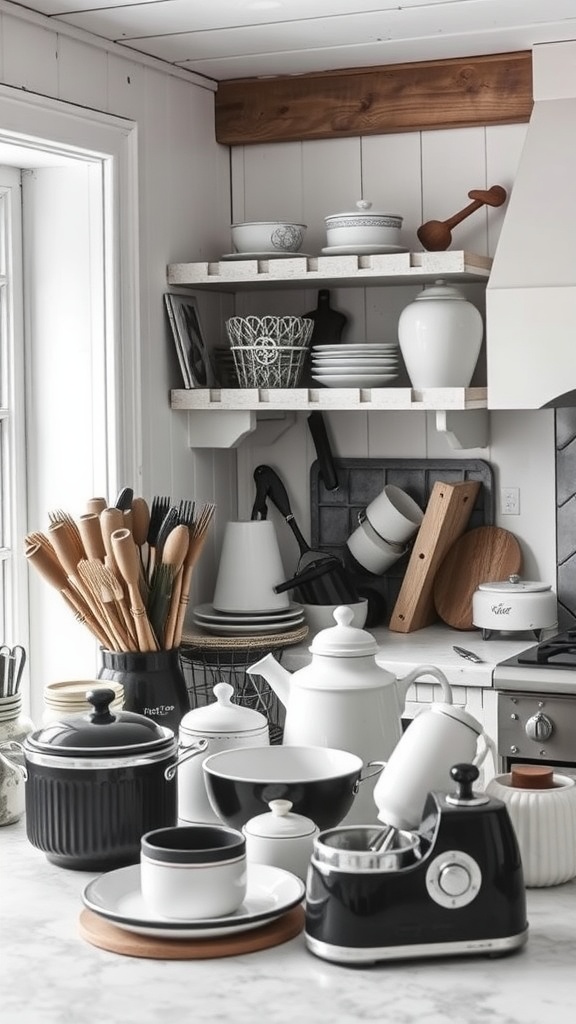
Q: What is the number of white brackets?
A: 2